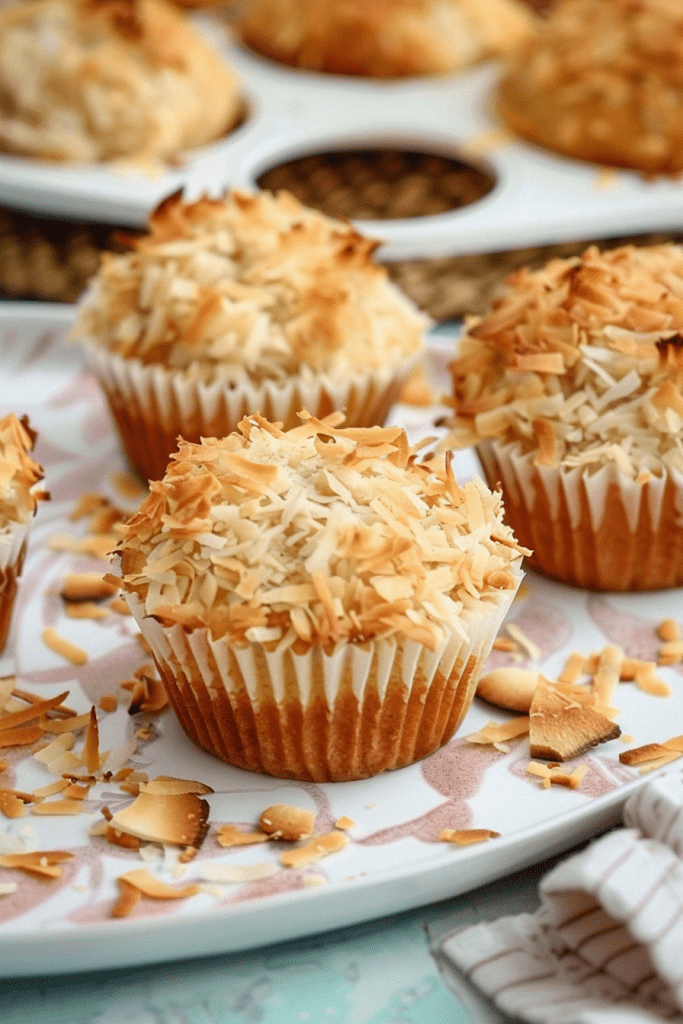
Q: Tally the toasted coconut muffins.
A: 7